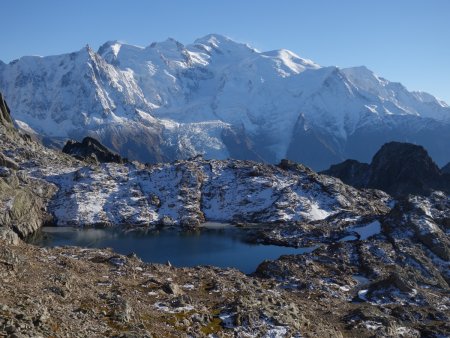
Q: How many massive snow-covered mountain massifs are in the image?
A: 1